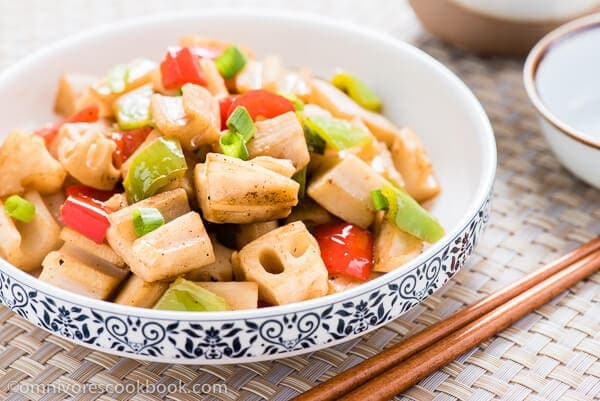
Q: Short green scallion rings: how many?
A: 6